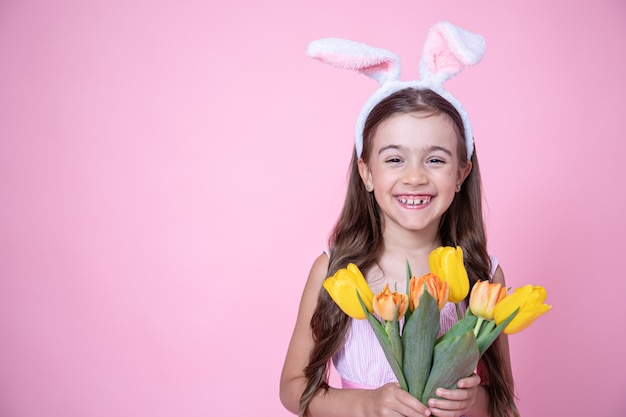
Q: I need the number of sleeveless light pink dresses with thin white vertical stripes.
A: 1